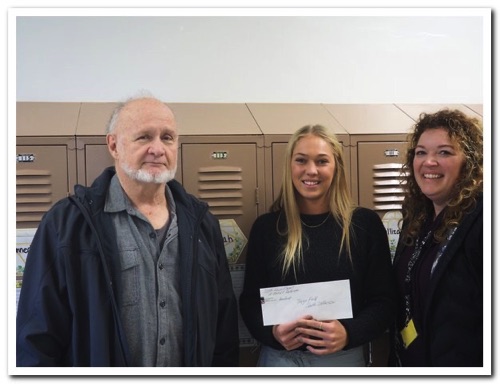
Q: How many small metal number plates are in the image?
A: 3